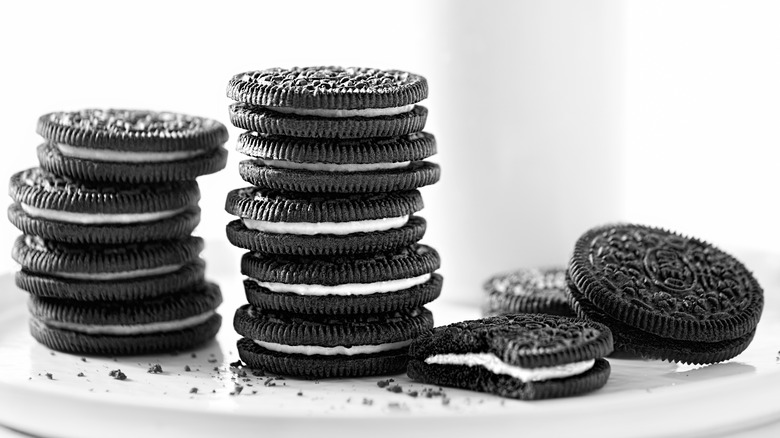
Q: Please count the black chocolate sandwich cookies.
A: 12